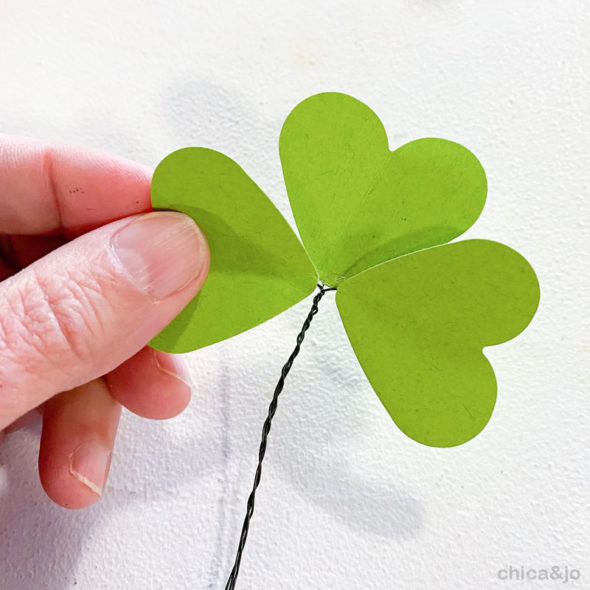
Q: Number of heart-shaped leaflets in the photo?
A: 3